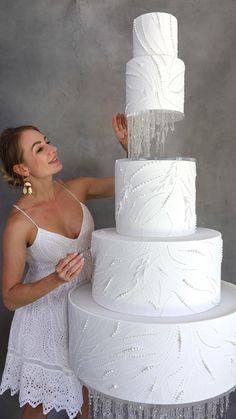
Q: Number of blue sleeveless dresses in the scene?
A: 0